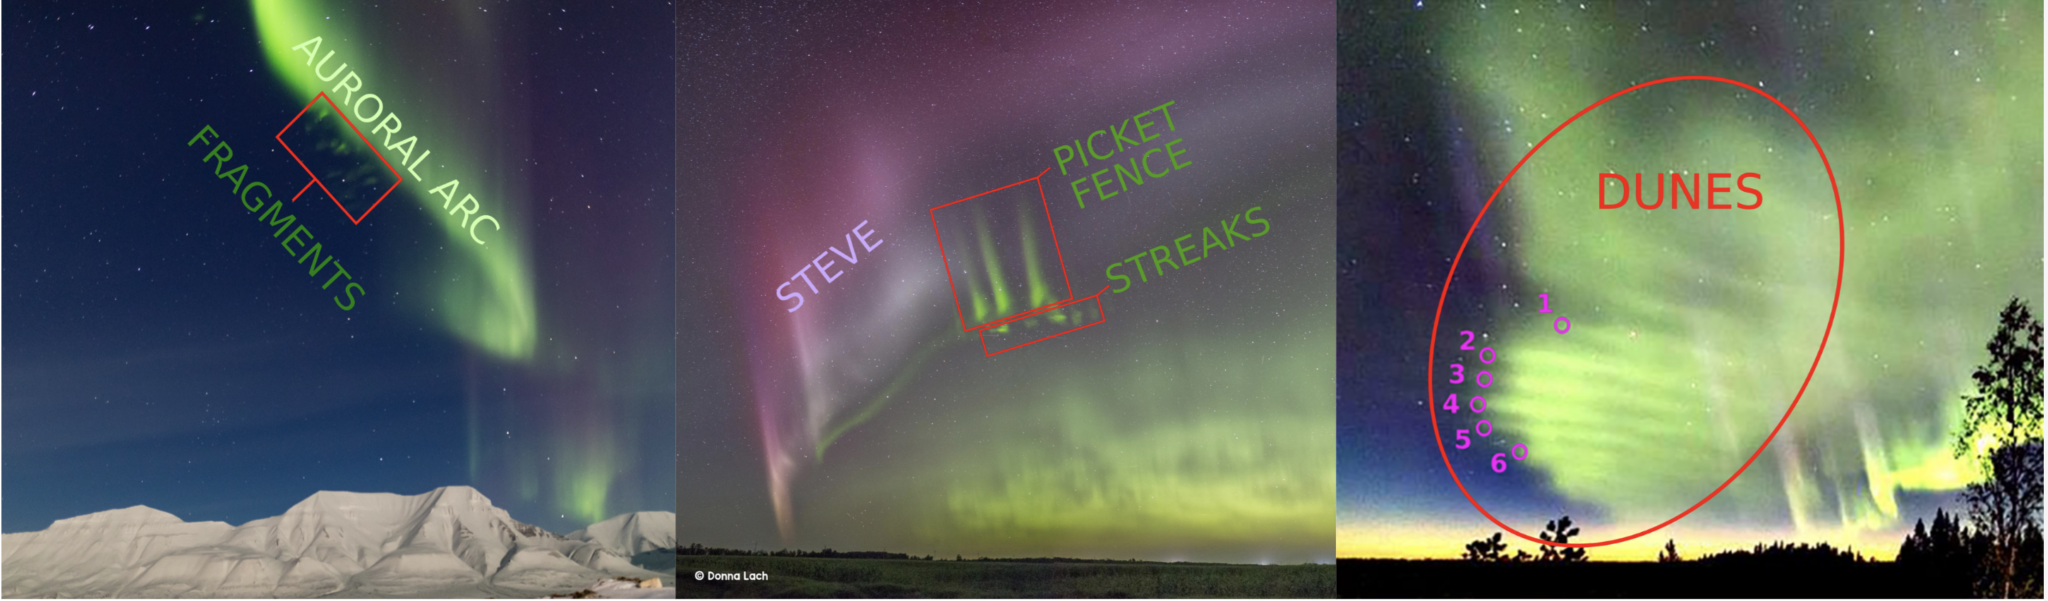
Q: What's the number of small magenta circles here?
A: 6